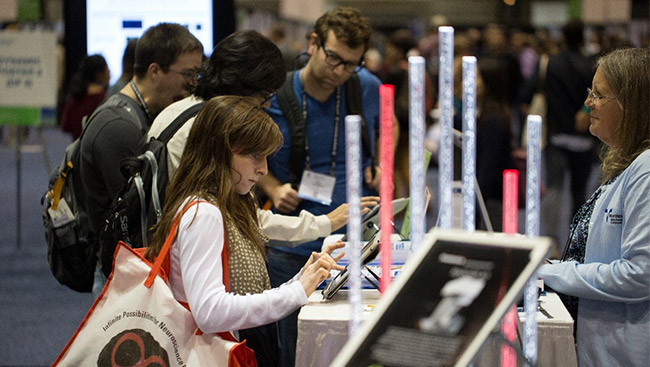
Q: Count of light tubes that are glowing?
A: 7